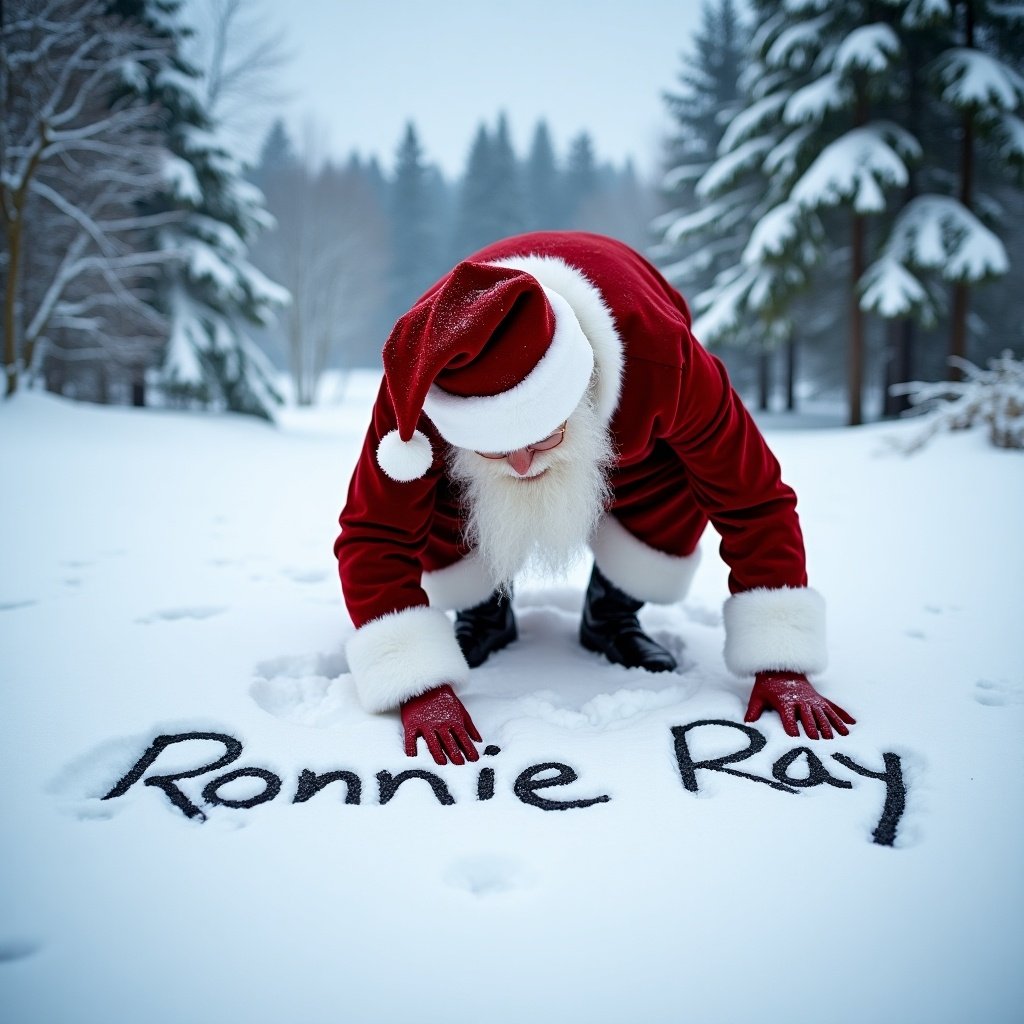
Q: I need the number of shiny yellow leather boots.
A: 0